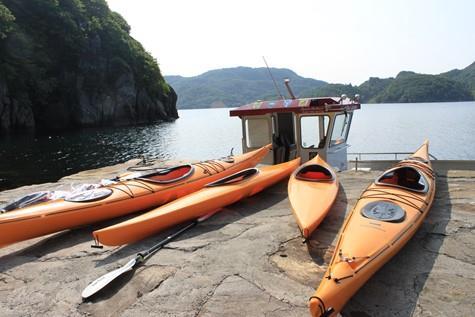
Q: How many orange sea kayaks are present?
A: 4